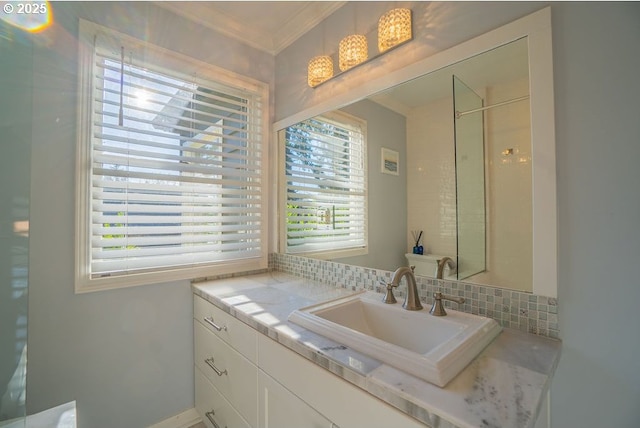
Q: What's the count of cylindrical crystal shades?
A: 3